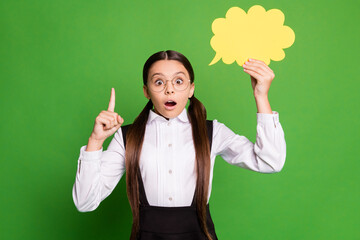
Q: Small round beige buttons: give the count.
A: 4